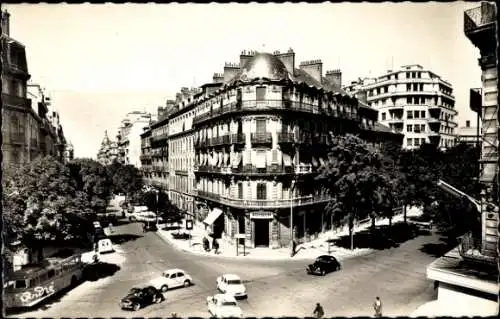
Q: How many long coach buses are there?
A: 1